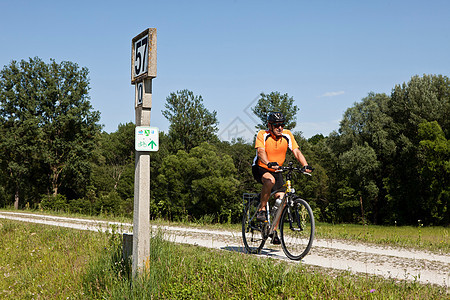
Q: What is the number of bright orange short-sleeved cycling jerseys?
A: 1